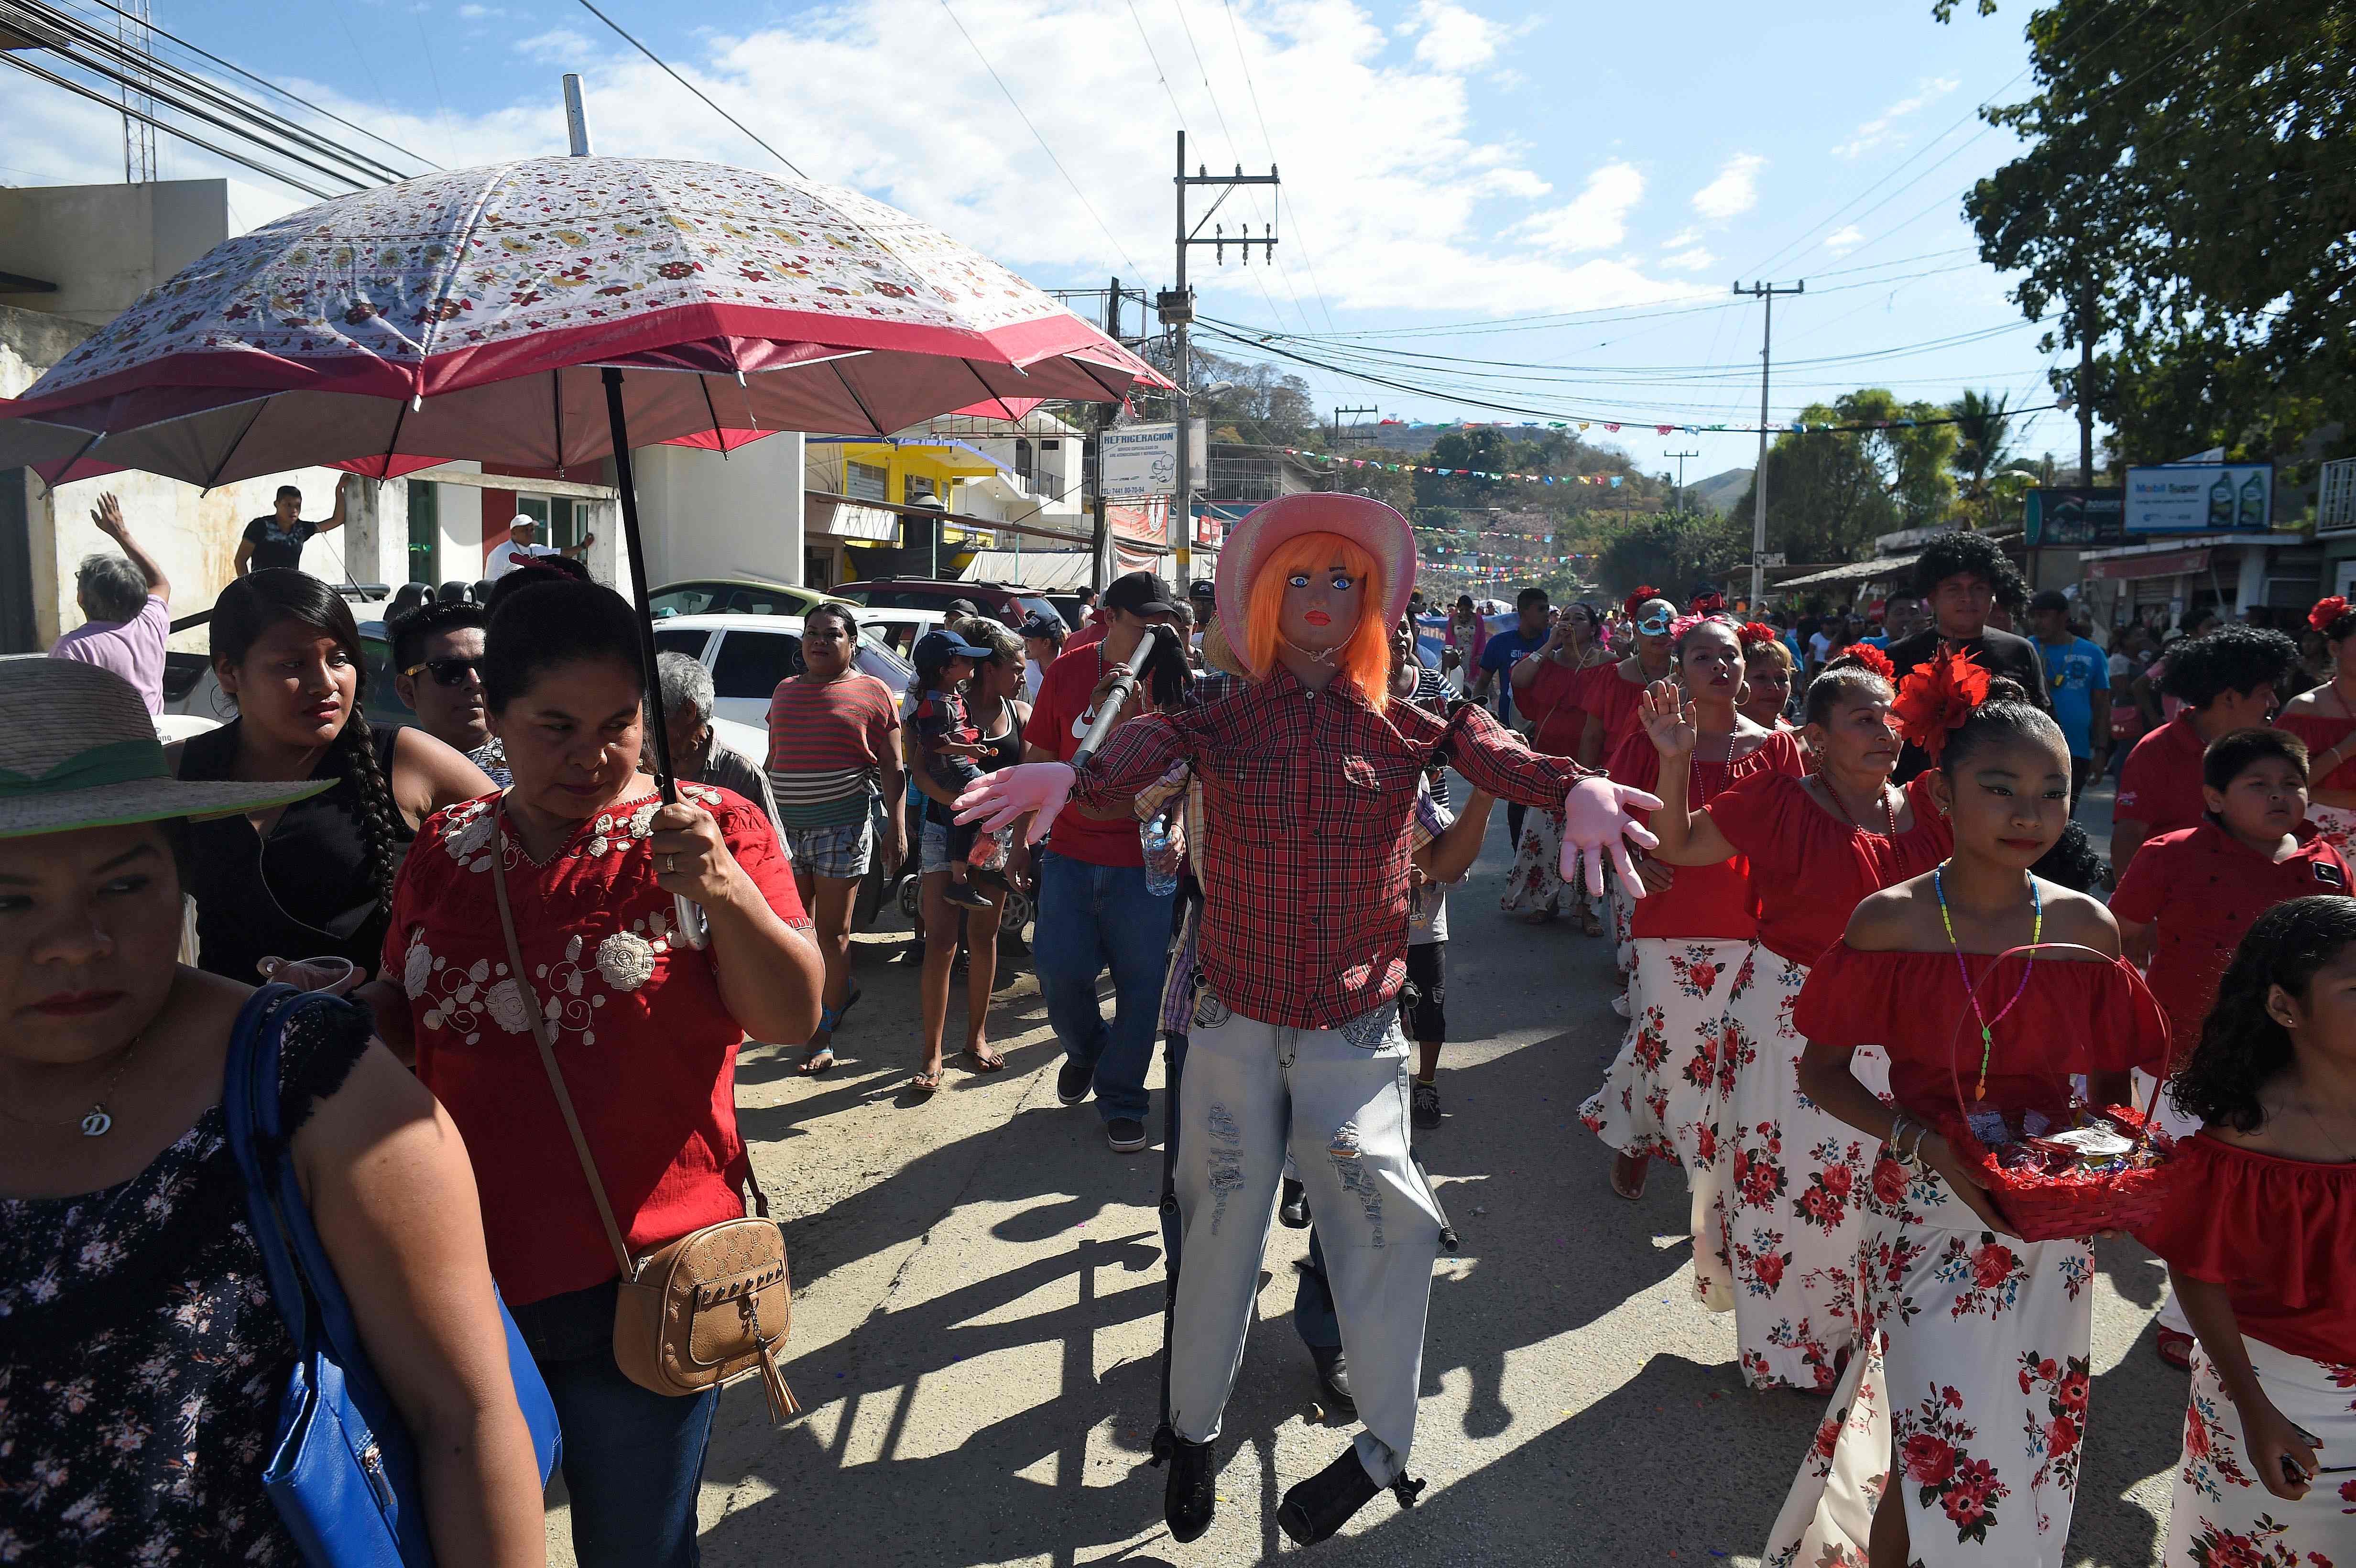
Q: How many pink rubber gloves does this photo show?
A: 2